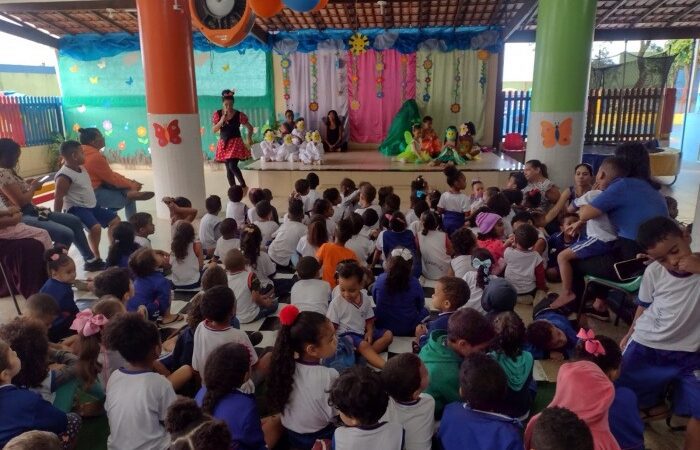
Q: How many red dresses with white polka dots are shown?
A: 1